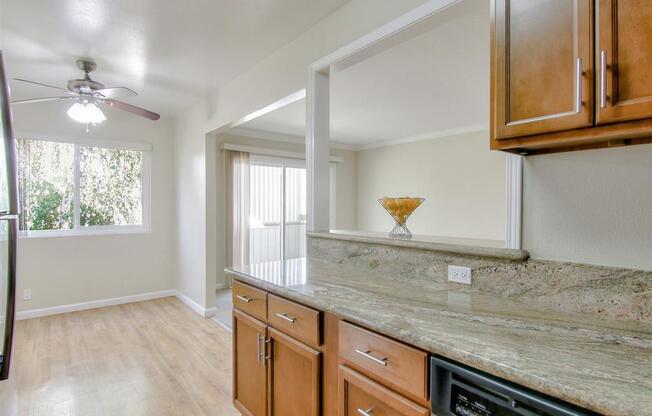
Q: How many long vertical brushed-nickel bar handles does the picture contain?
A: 4